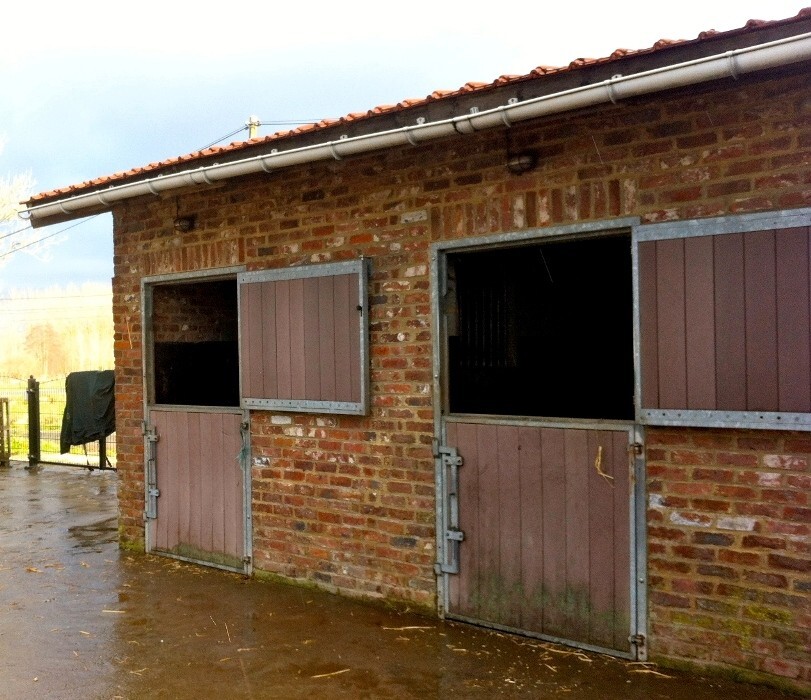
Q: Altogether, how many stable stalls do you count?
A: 2